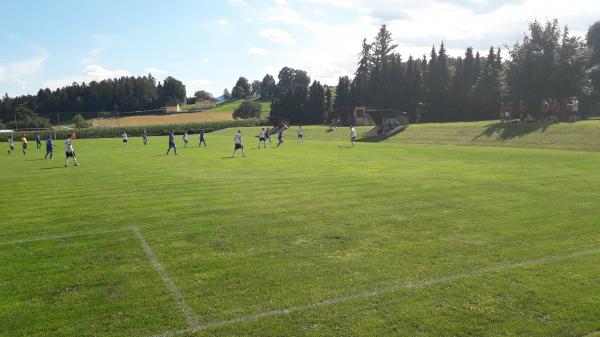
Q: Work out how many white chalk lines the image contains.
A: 3